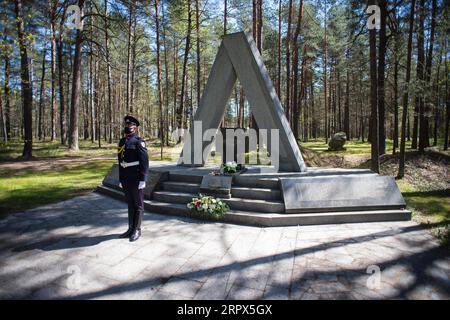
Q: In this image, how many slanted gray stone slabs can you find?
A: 2